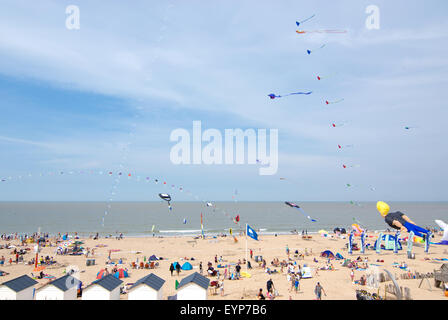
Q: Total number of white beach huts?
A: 5